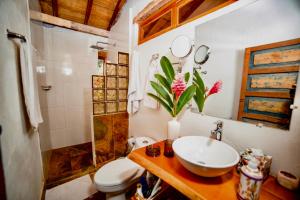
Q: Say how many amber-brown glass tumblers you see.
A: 2